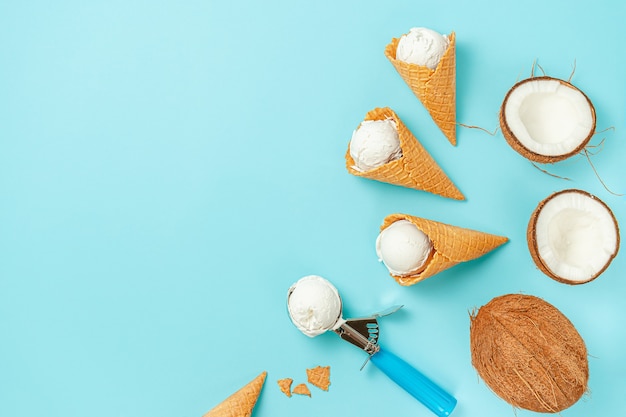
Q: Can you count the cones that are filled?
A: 3